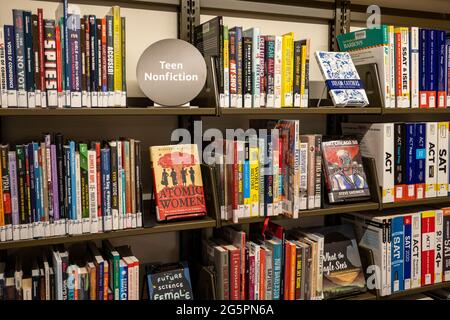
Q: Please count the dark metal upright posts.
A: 2